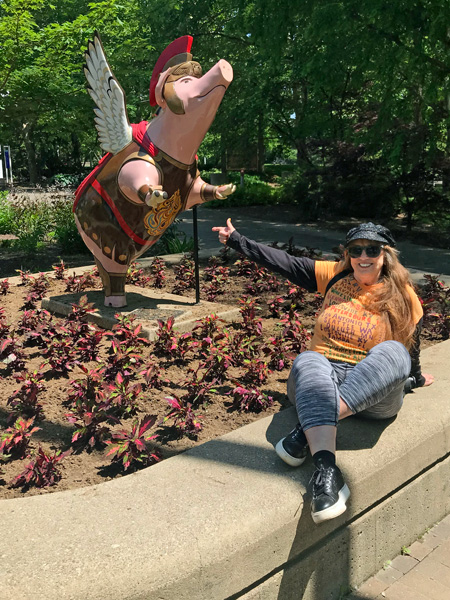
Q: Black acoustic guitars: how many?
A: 0